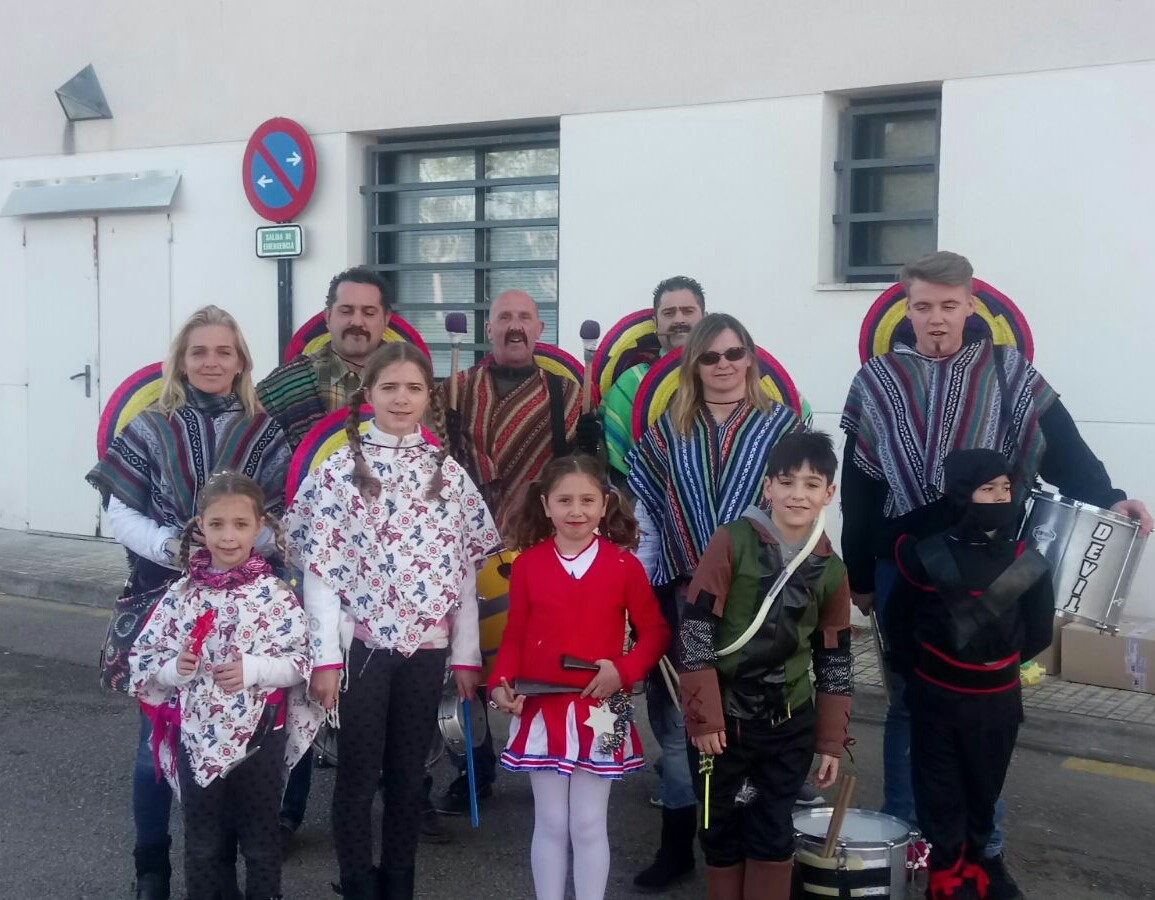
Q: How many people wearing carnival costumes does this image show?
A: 11